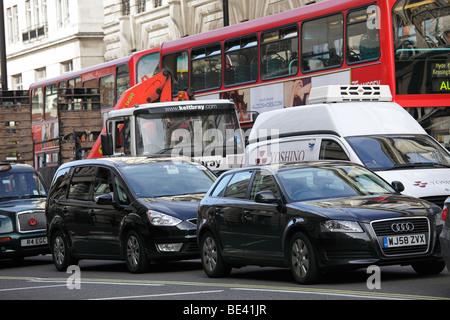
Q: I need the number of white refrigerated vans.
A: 1